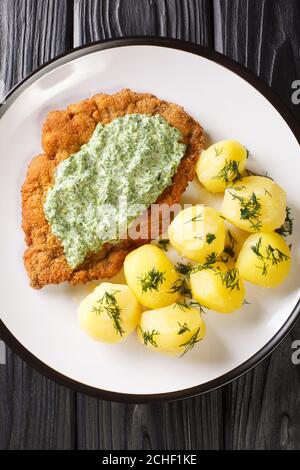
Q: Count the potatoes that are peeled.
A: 8